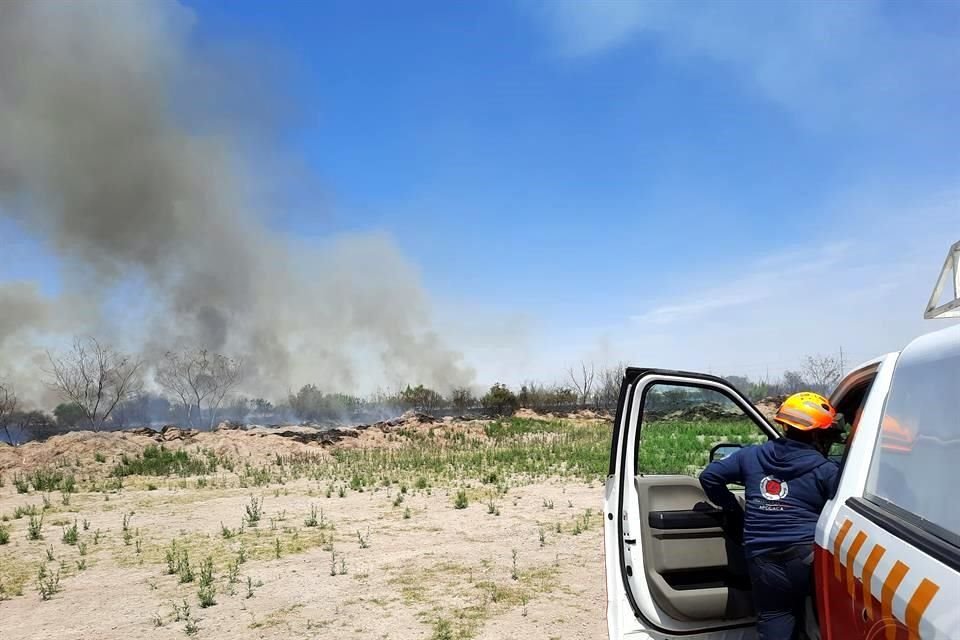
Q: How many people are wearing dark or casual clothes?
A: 1